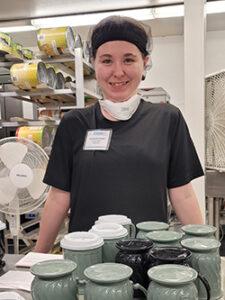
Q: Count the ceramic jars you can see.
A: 12